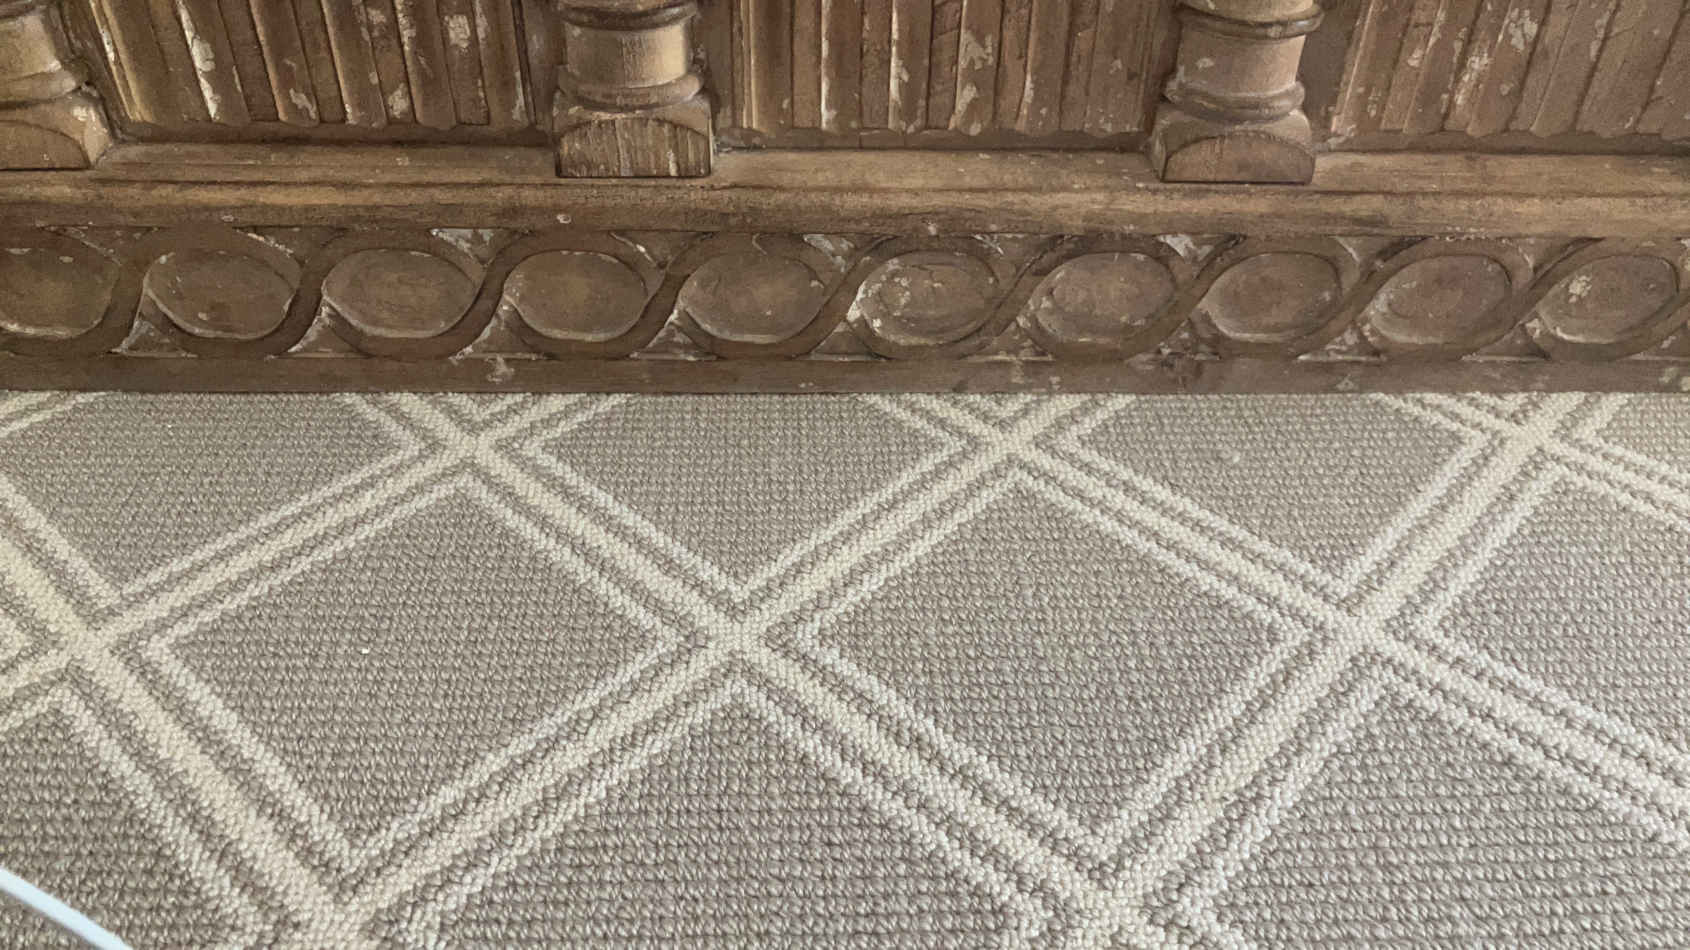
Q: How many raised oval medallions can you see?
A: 10